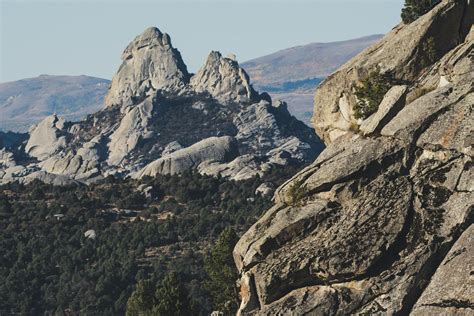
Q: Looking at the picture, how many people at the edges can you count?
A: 0